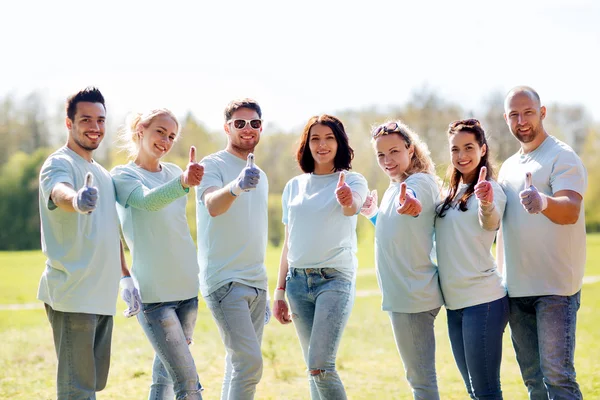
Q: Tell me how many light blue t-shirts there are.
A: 7